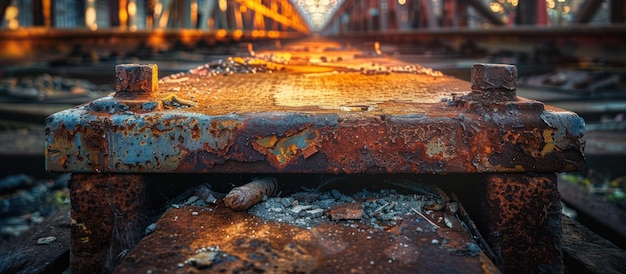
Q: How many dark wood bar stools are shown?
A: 0